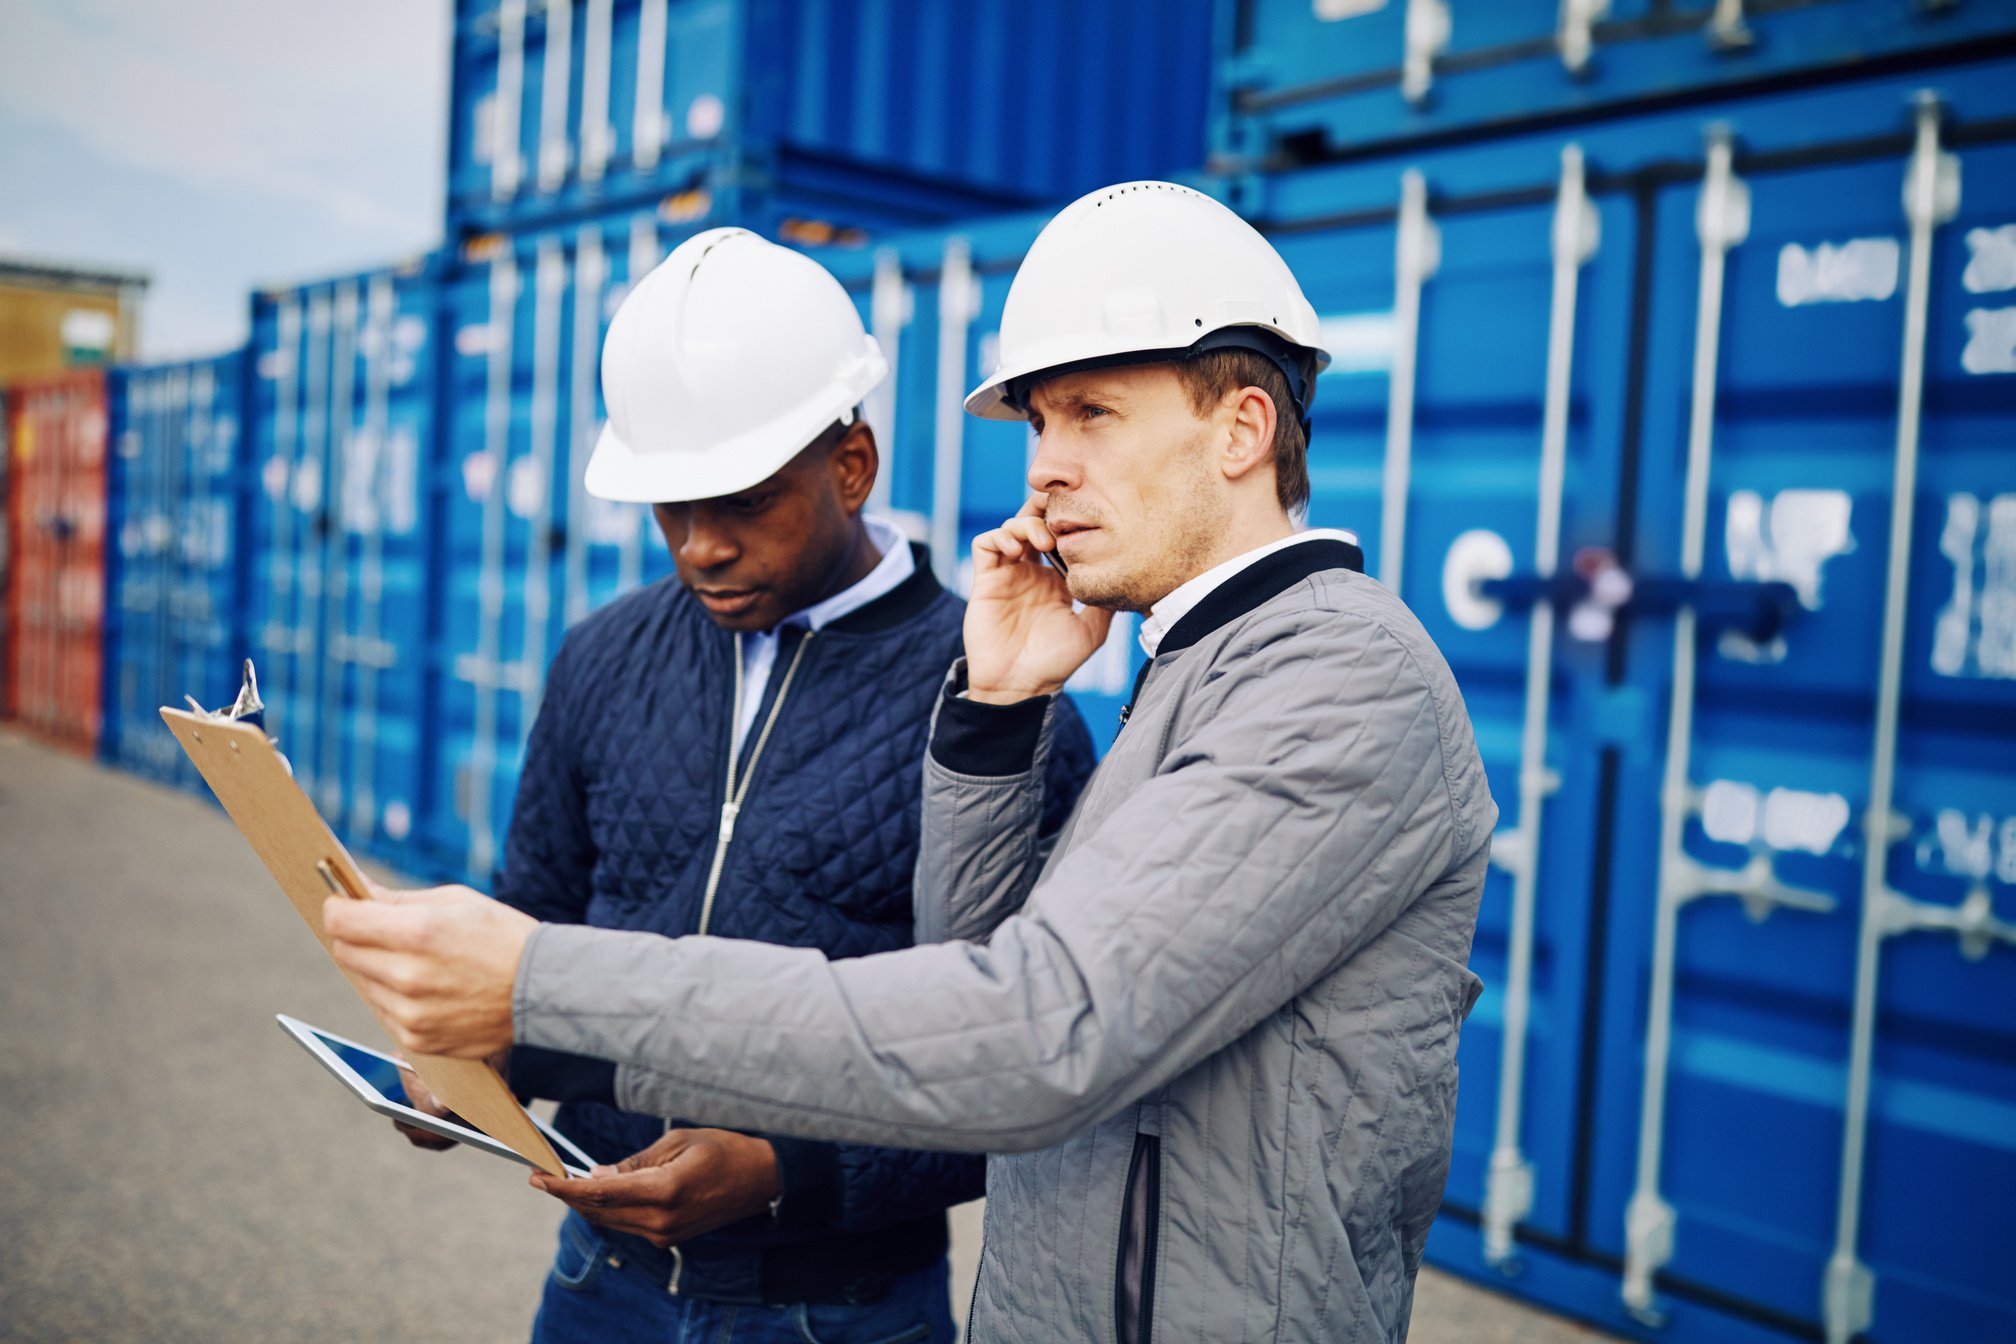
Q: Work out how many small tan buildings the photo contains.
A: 1